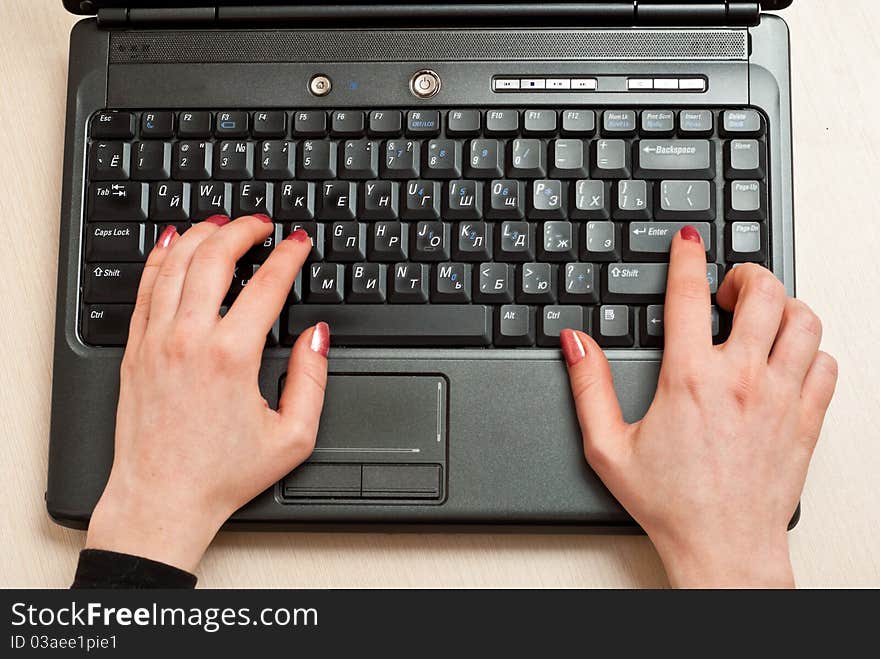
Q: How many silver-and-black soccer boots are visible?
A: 0